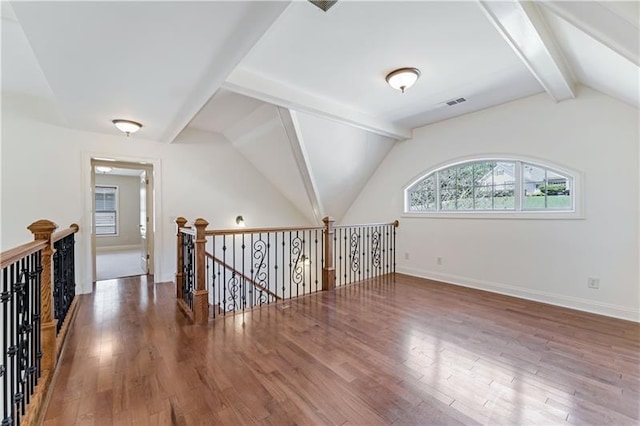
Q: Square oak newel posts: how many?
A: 4